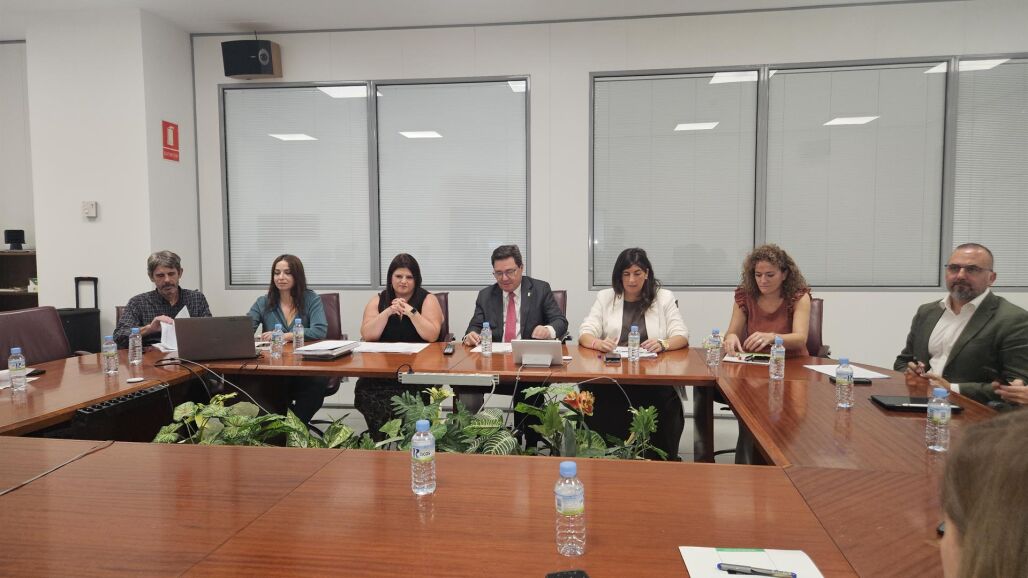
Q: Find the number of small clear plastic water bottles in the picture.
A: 13